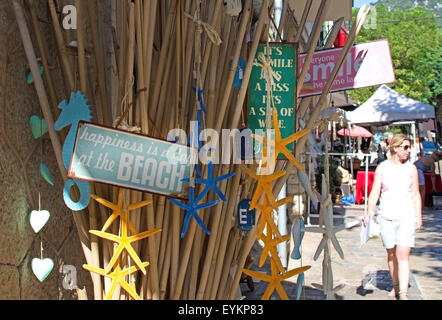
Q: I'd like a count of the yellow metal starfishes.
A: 8